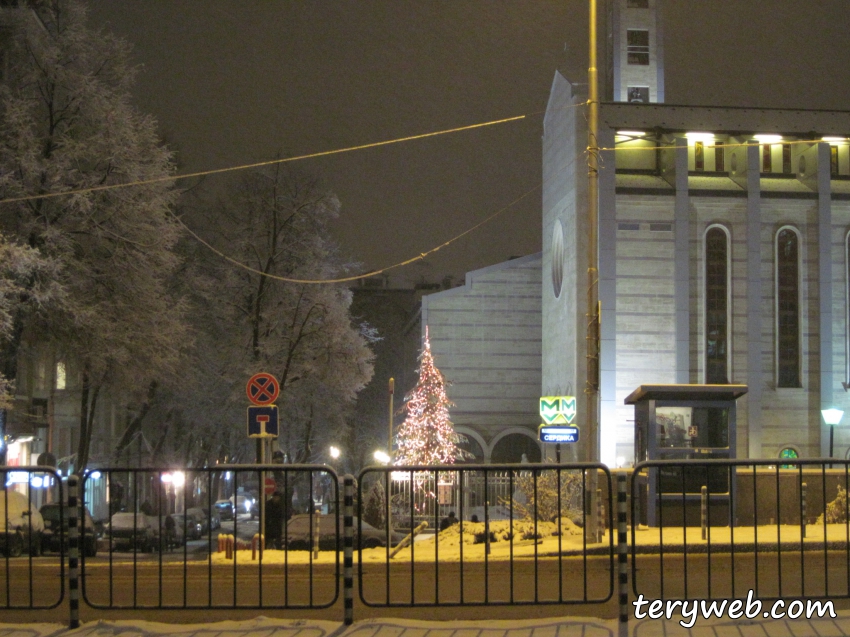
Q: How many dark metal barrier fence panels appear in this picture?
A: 4